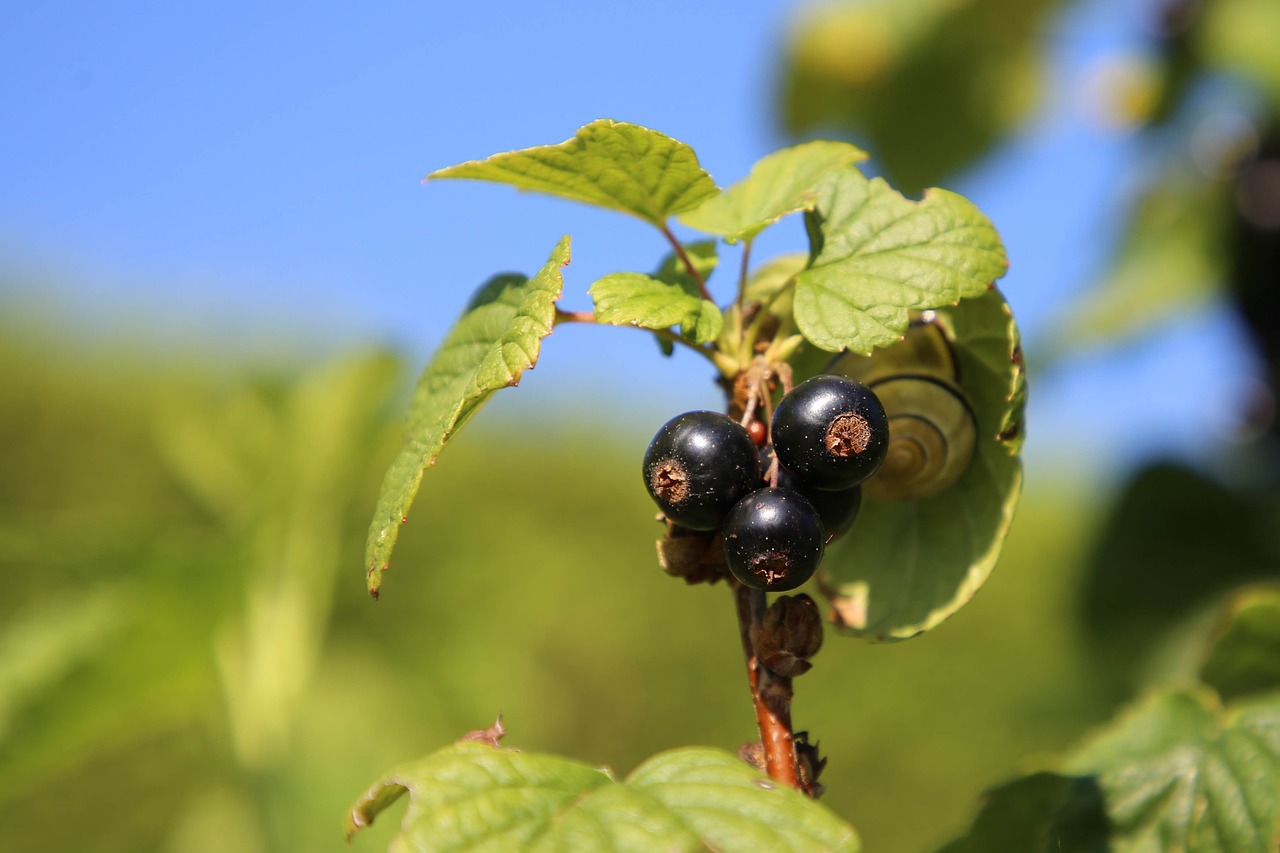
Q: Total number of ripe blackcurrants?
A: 4